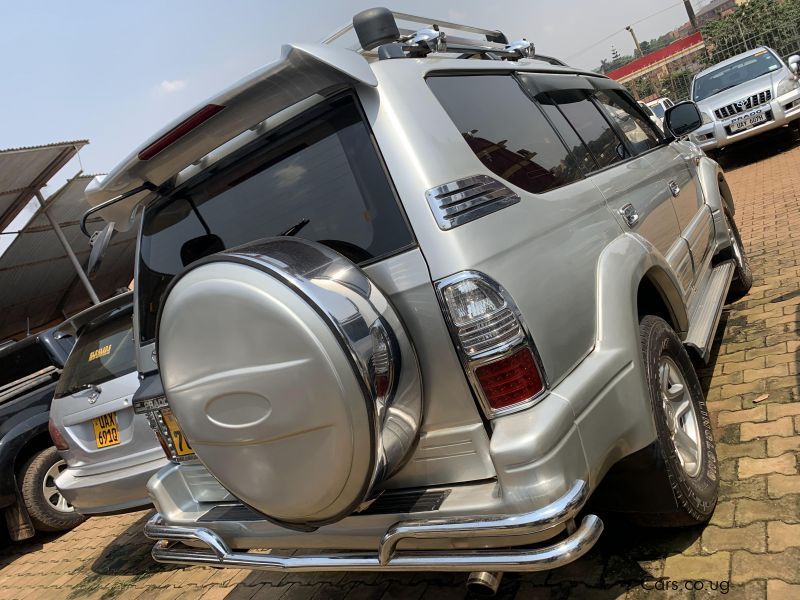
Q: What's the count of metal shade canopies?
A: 2